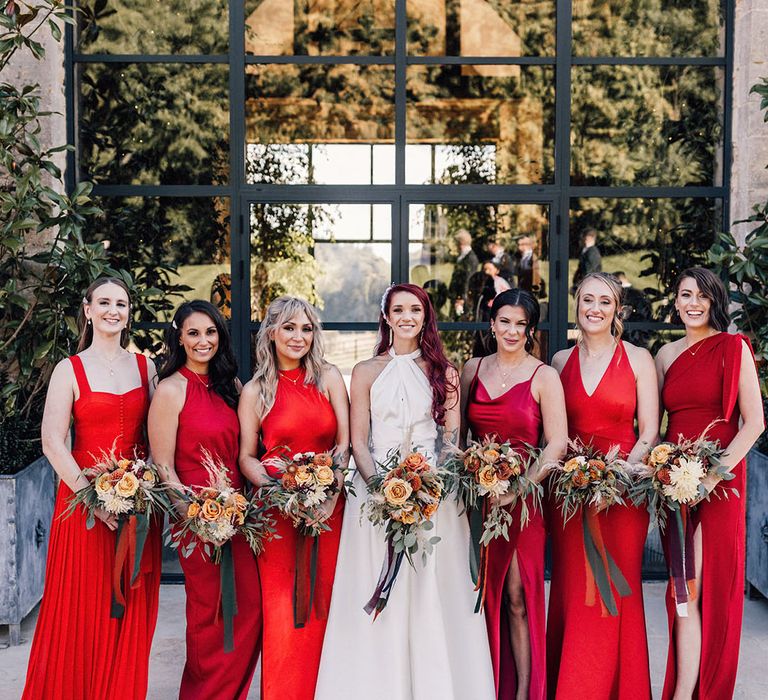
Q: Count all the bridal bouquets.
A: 7